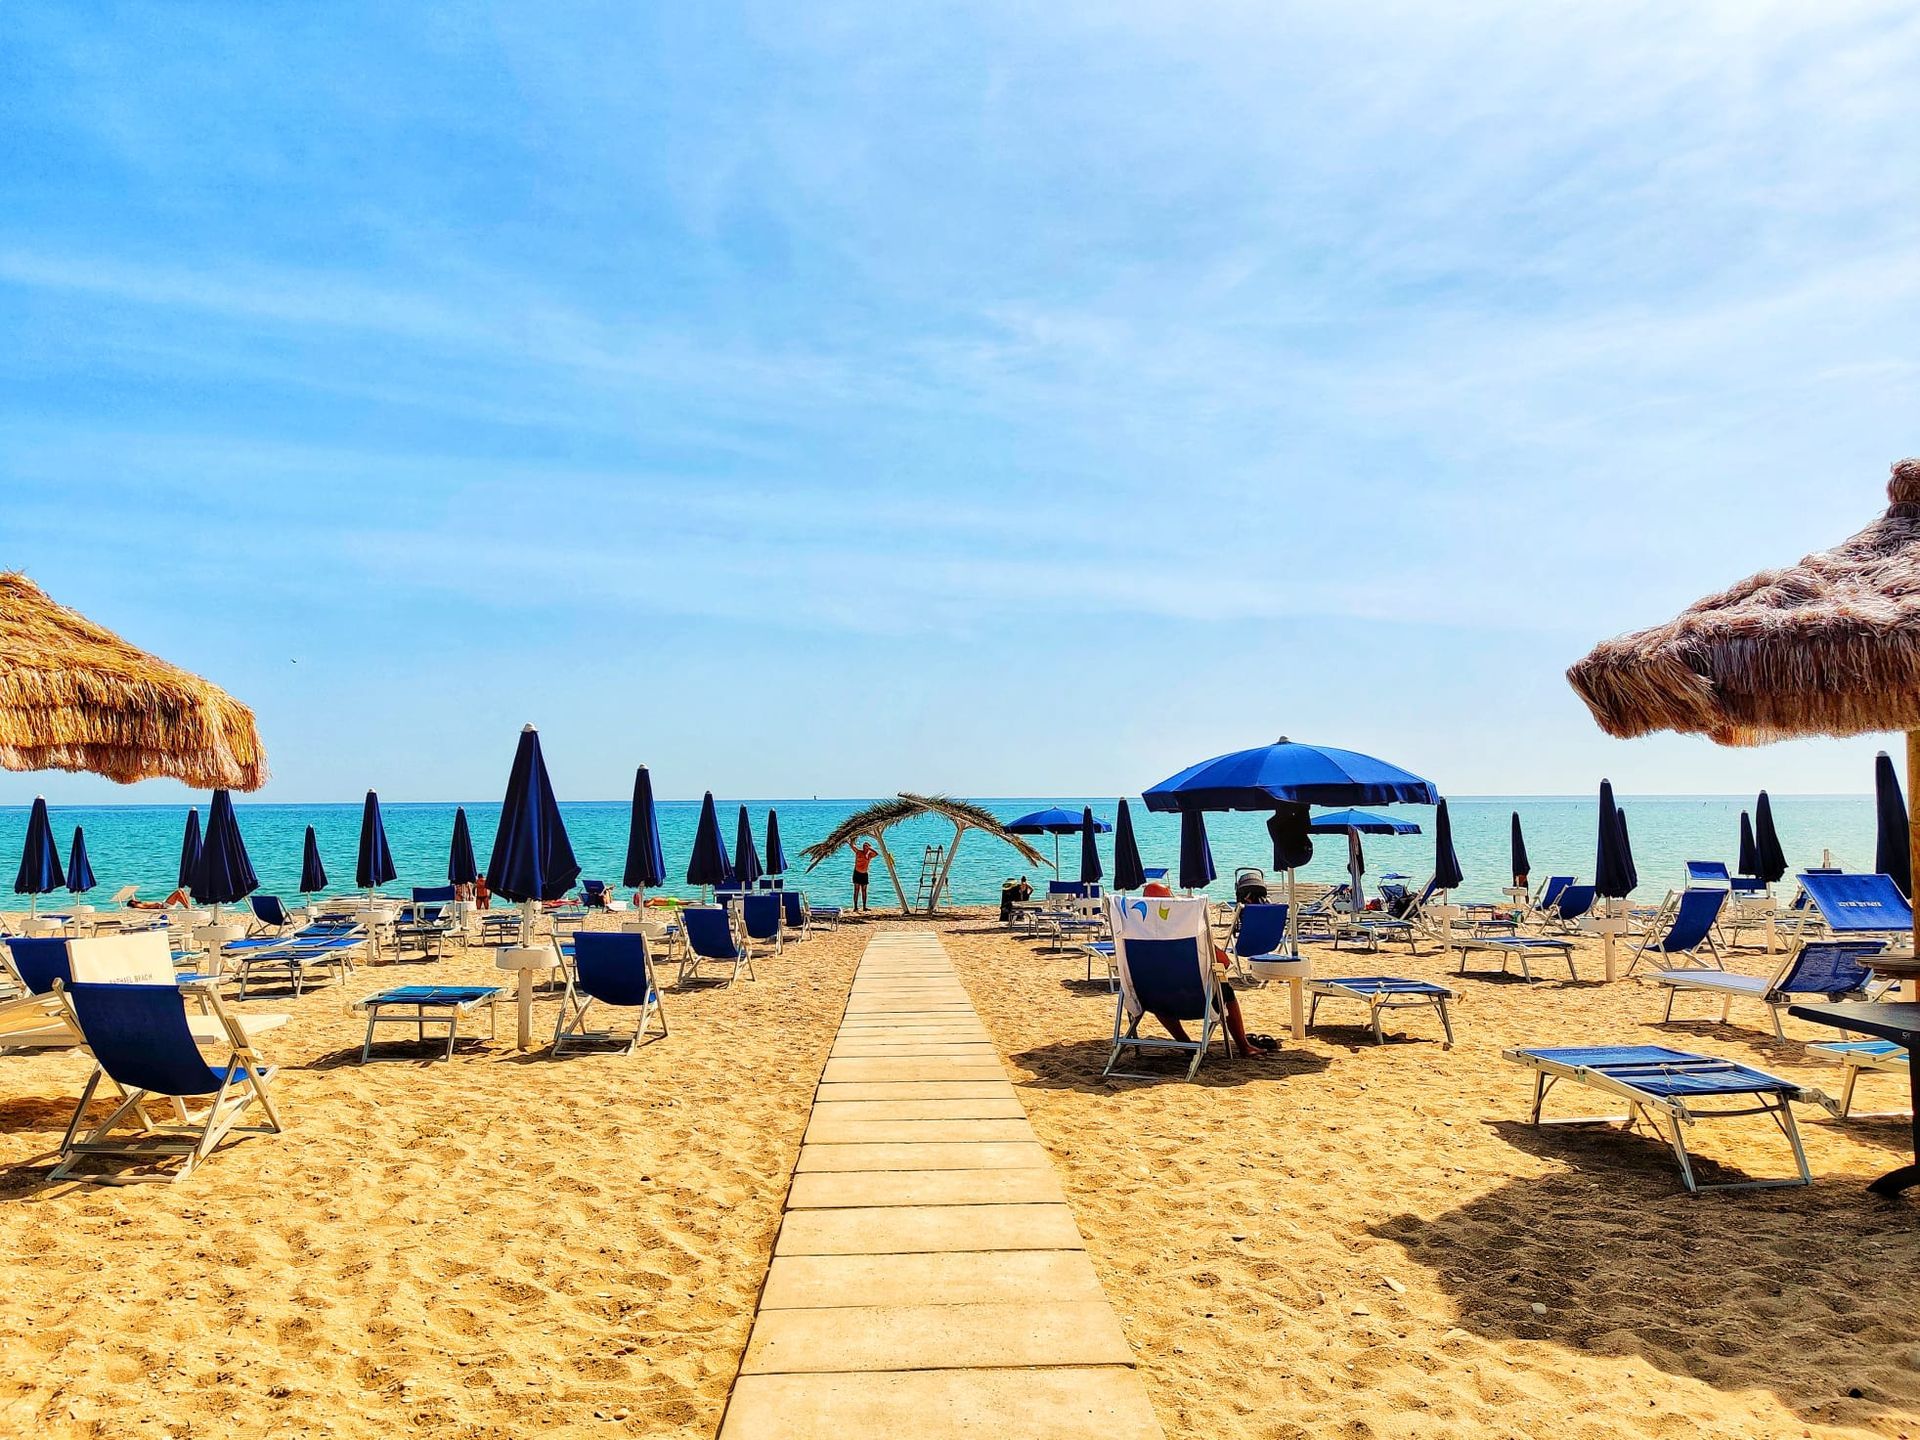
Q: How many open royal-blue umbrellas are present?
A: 3